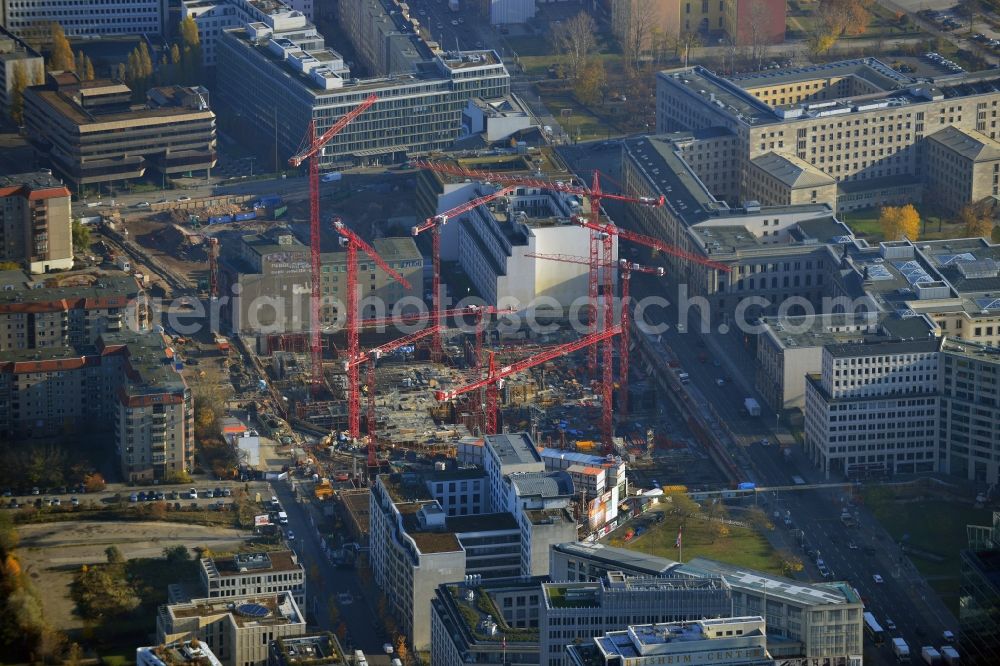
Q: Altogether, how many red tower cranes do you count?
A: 9